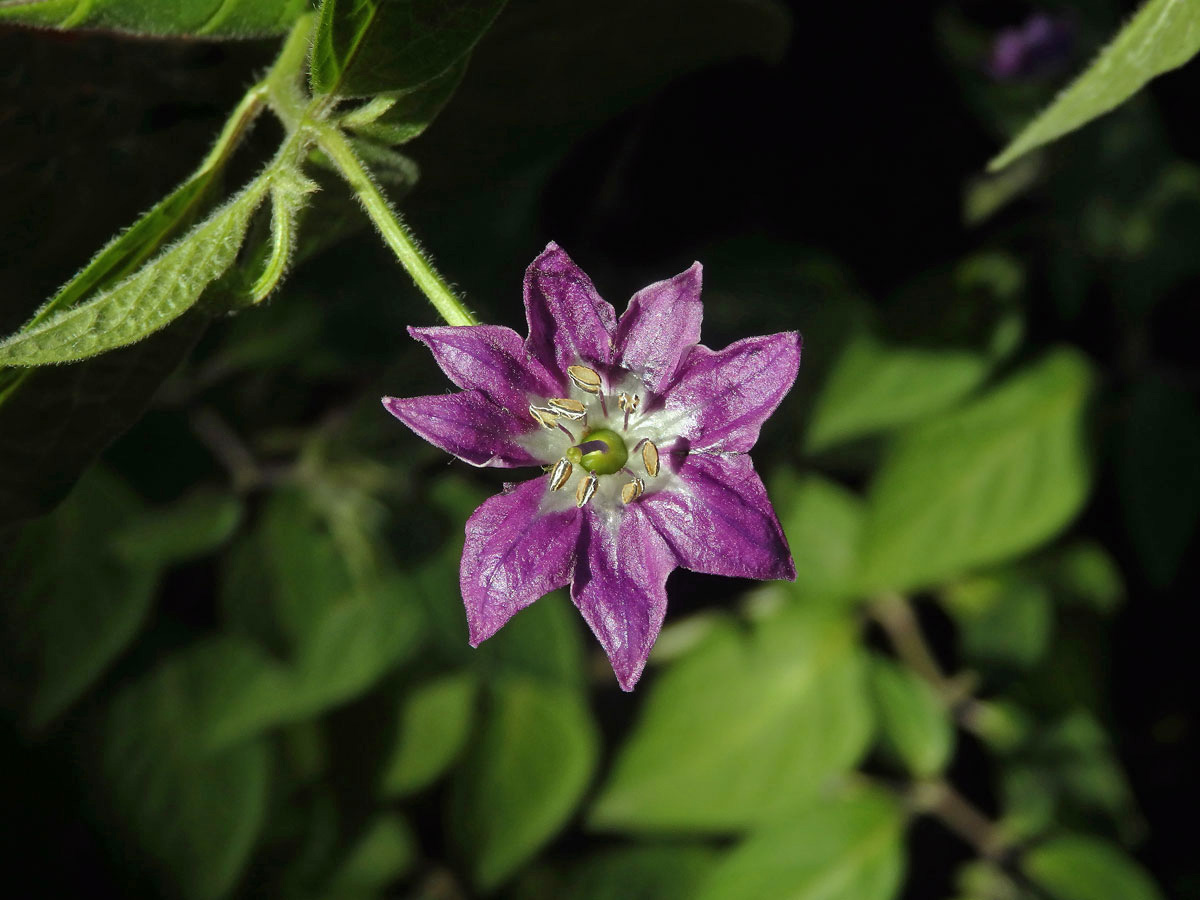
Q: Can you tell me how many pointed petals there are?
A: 8